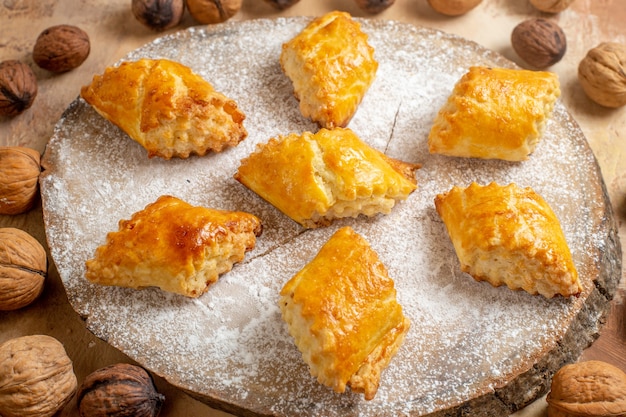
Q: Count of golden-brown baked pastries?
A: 7